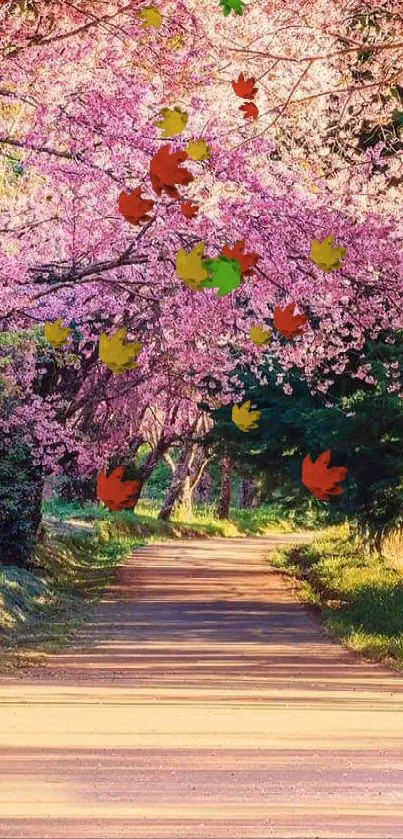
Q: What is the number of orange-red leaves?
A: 9